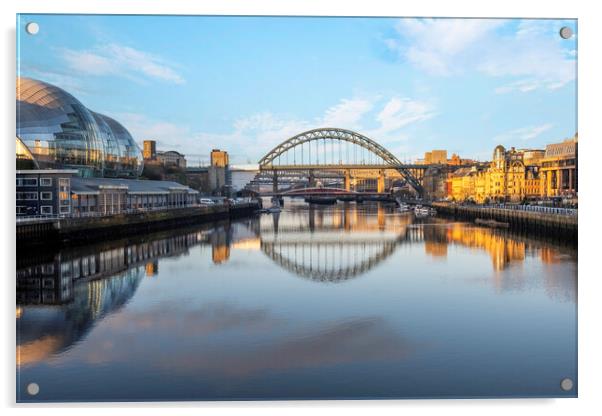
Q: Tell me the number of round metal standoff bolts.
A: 4